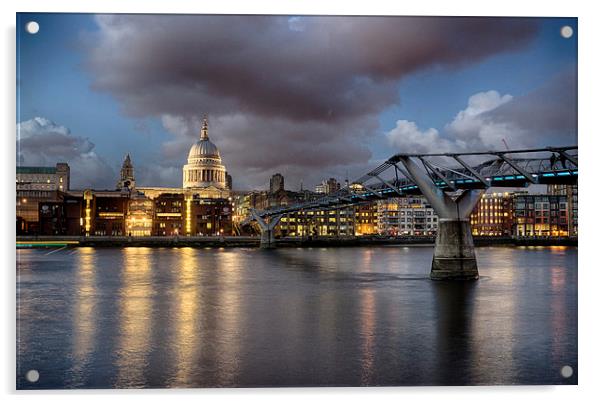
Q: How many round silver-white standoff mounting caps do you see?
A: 4